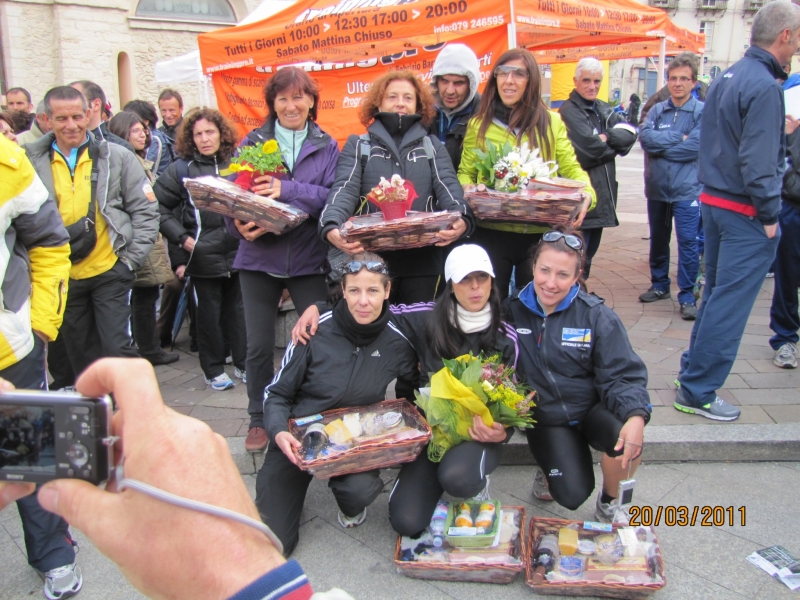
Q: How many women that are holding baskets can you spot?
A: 4